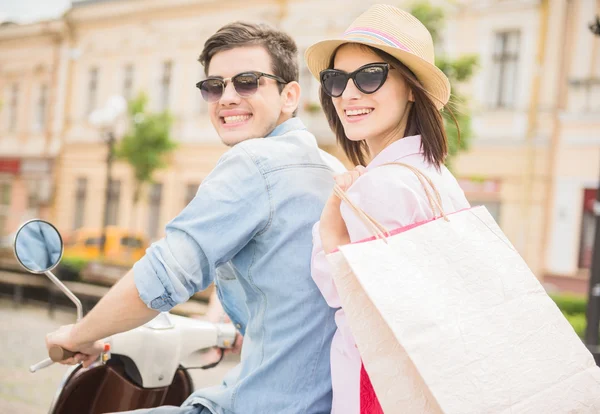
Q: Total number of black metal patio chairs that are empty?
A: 0